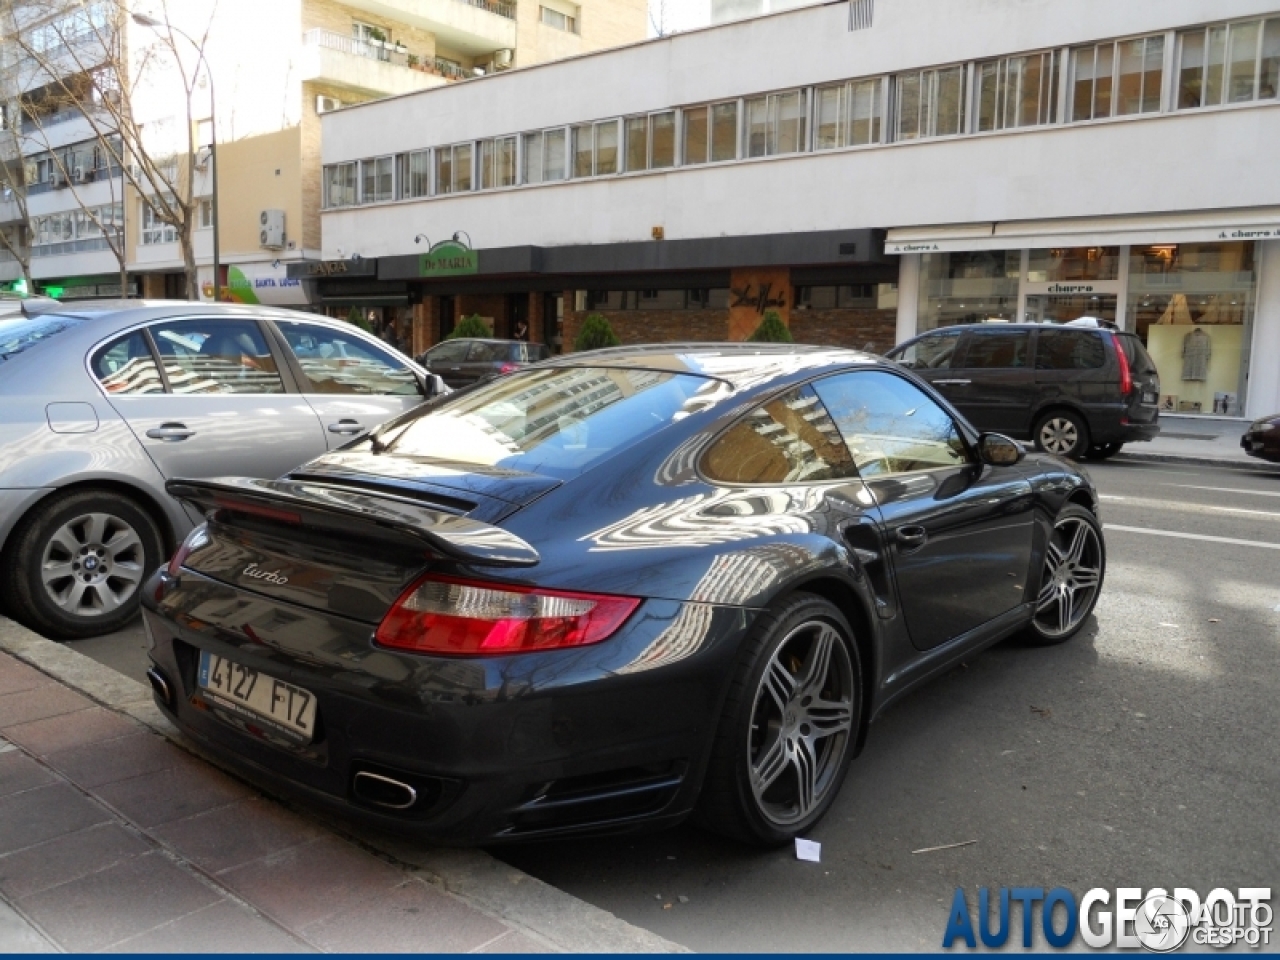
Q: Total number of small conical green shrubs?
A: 4